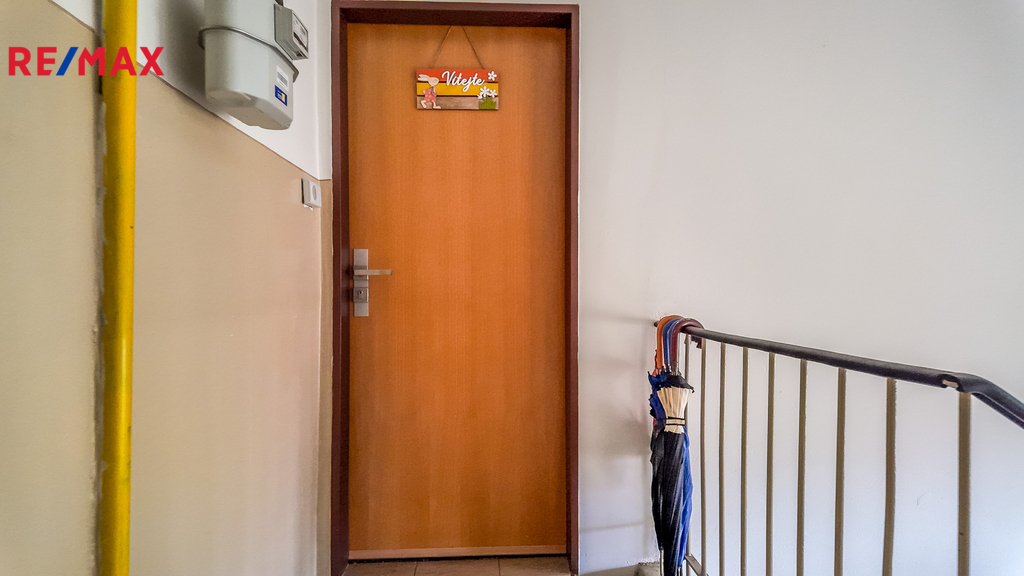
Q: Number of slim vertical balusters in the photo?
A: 9